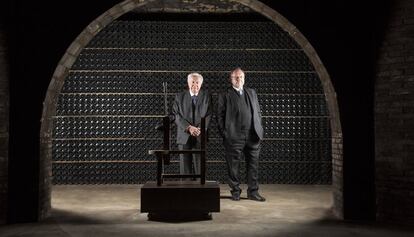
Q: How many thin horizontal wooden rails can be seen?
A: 6